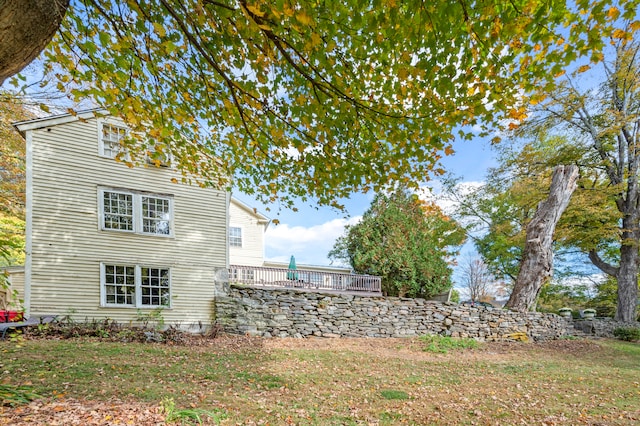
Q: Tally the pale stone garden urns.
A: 2